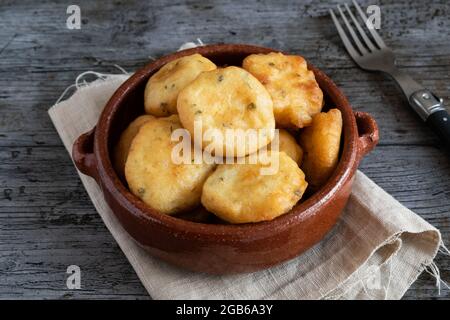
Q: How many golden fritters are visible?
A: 8